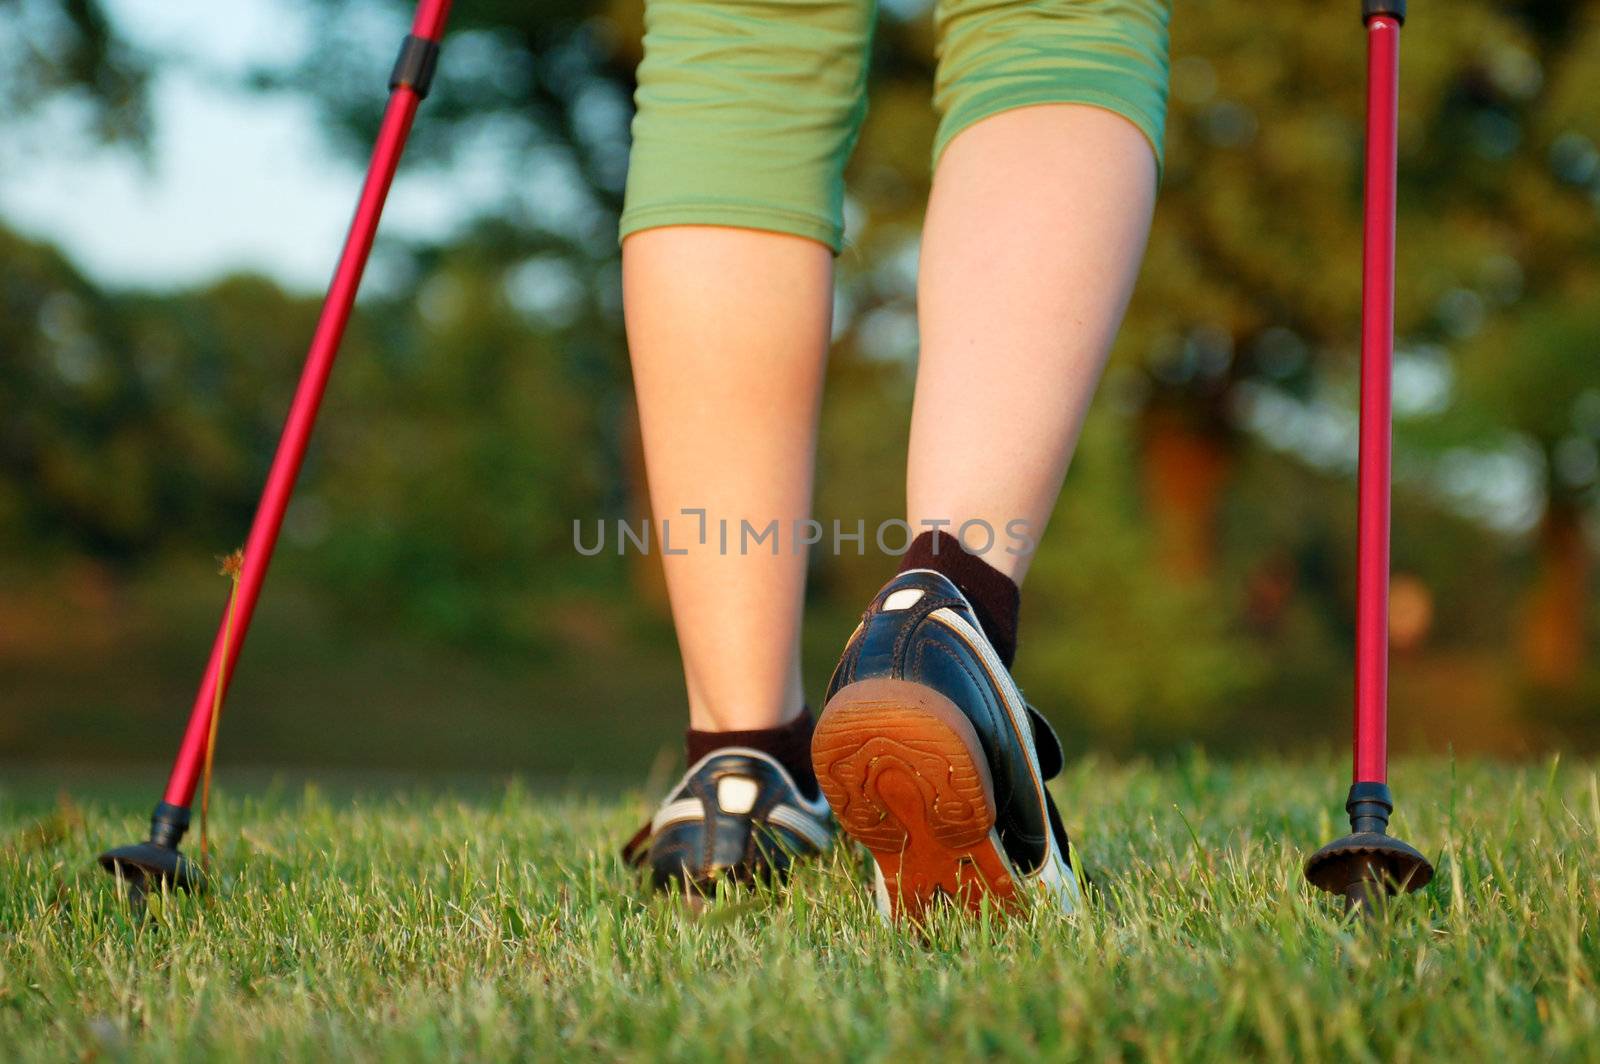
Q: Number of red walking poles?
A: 2